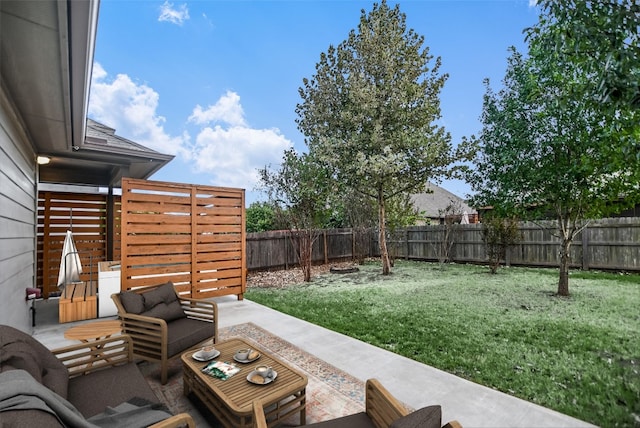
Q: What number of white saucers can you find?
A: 3